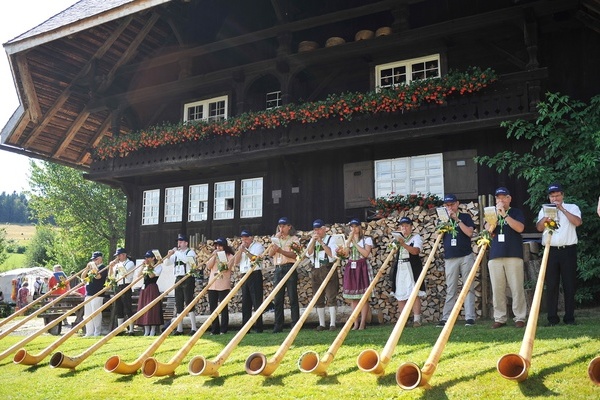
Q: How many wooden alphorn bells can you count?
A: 11